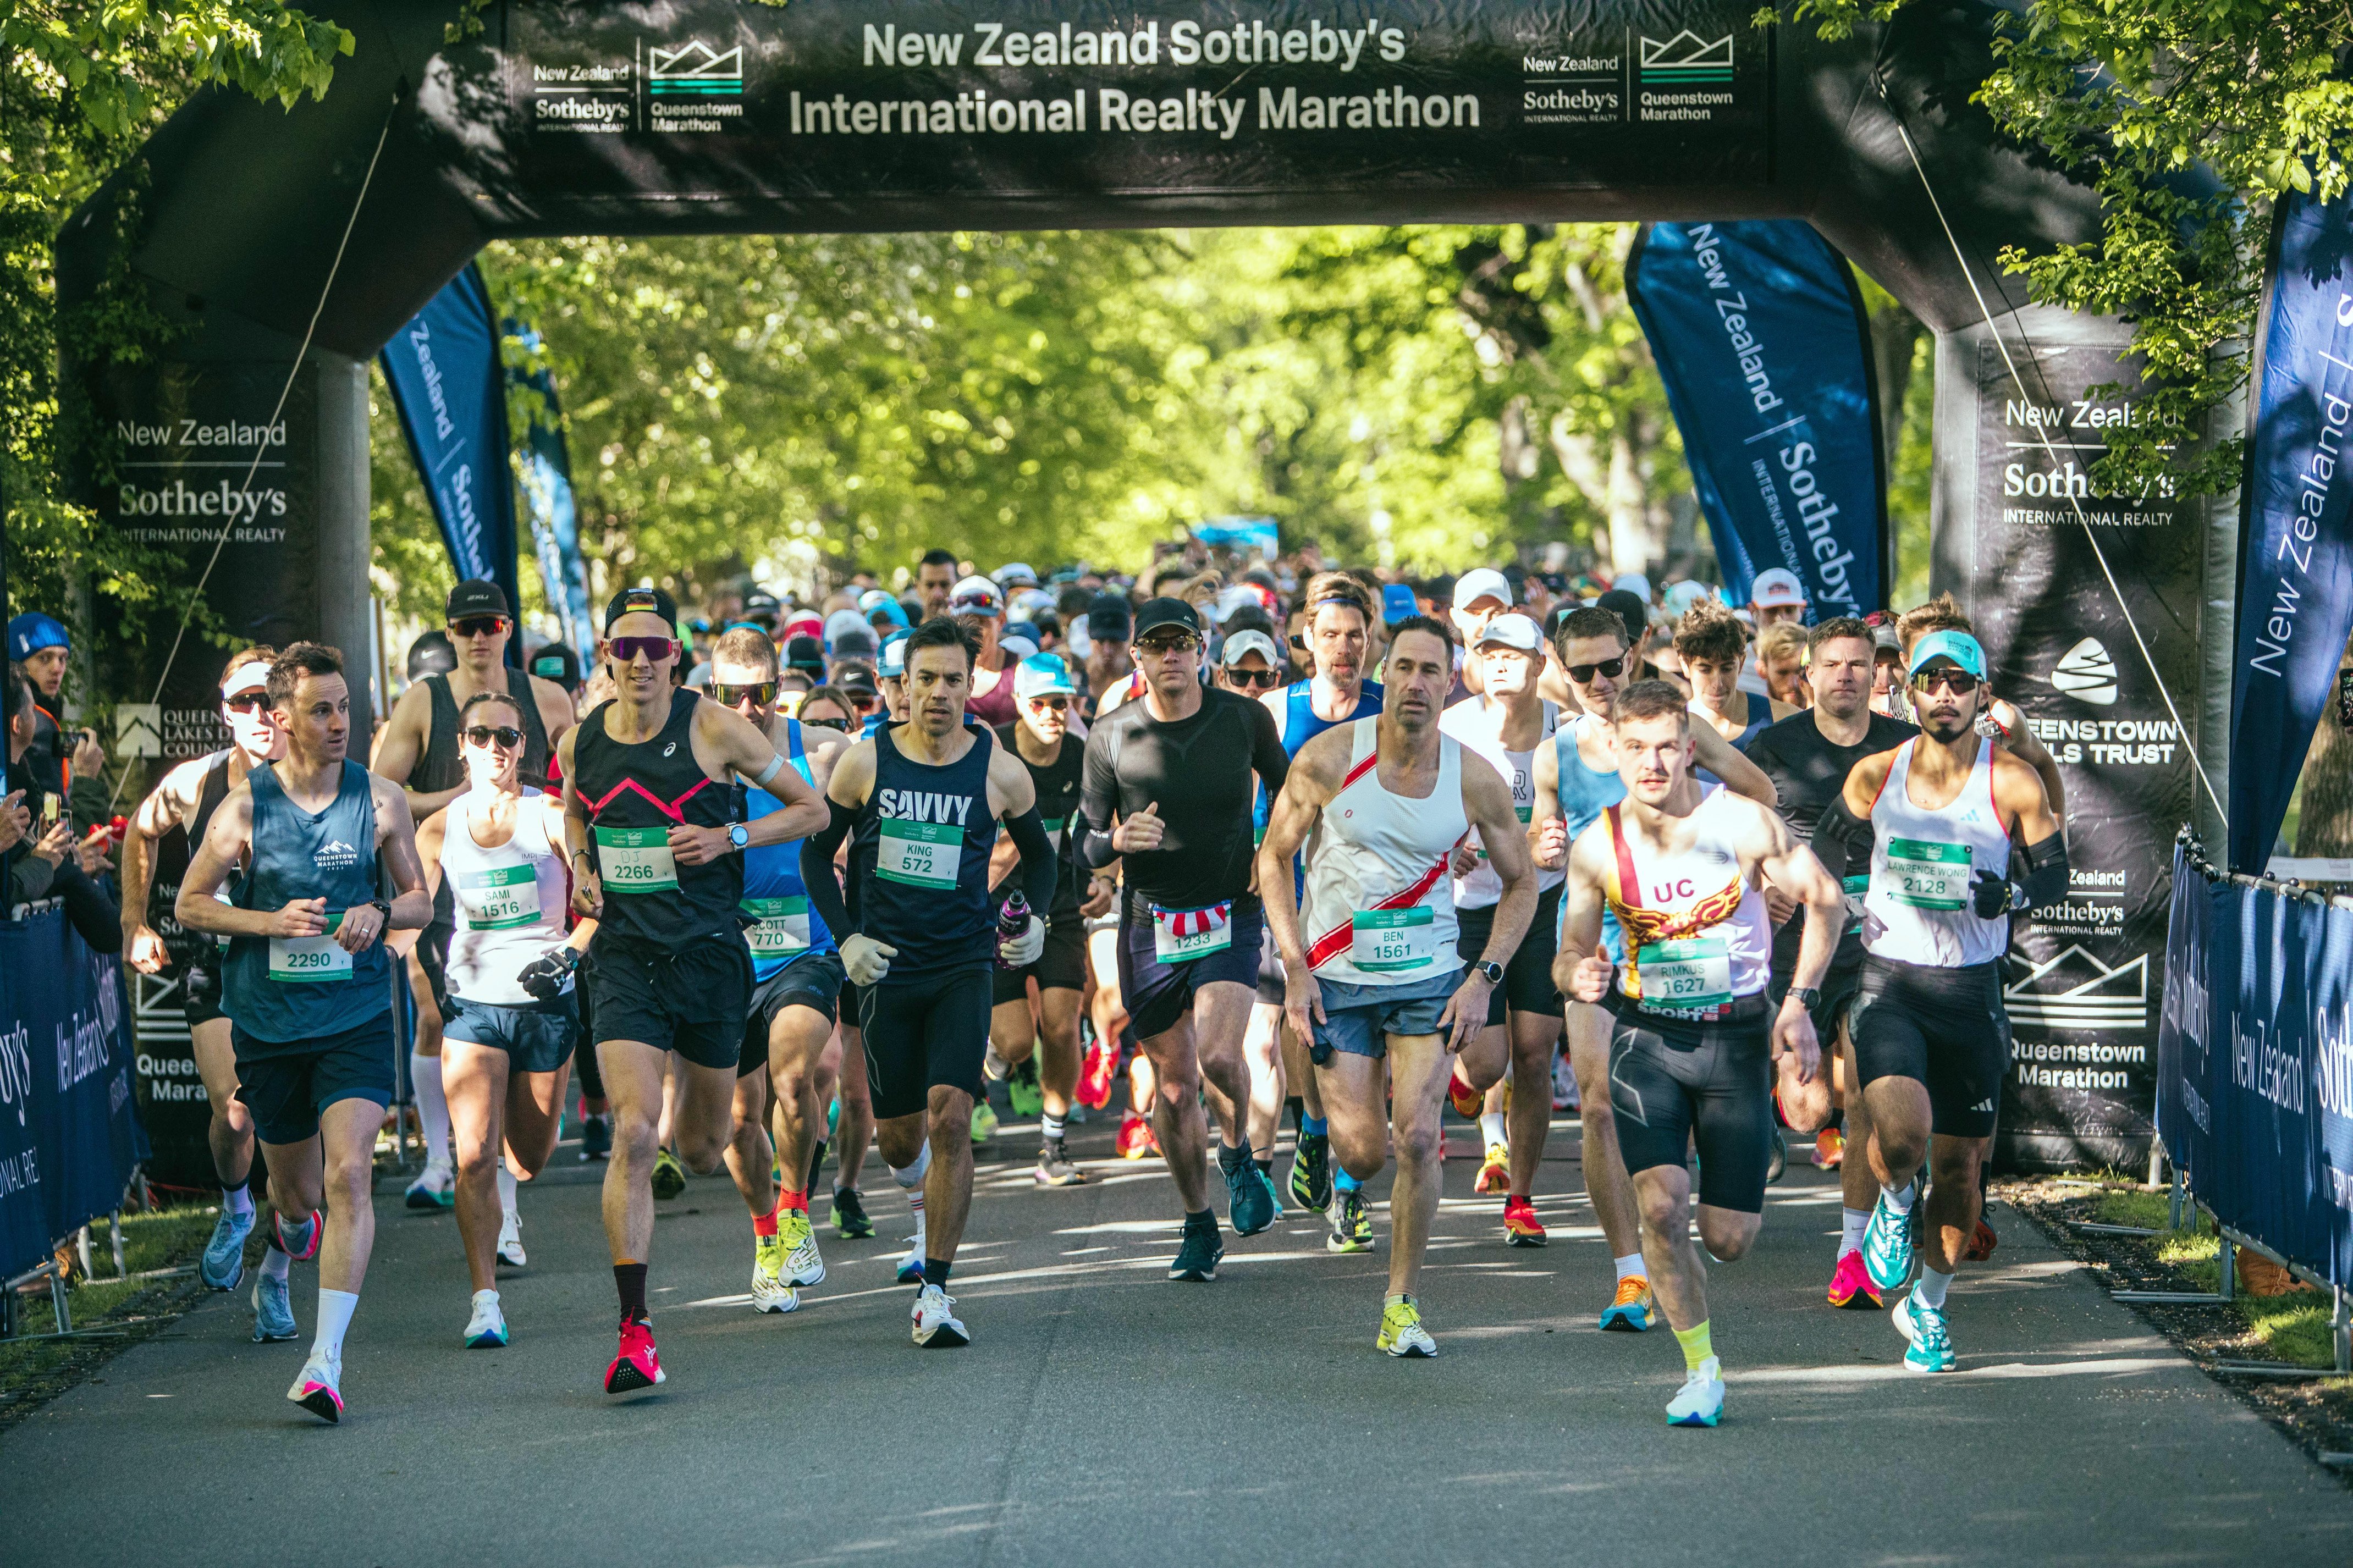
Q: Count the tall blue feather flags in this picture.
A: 4